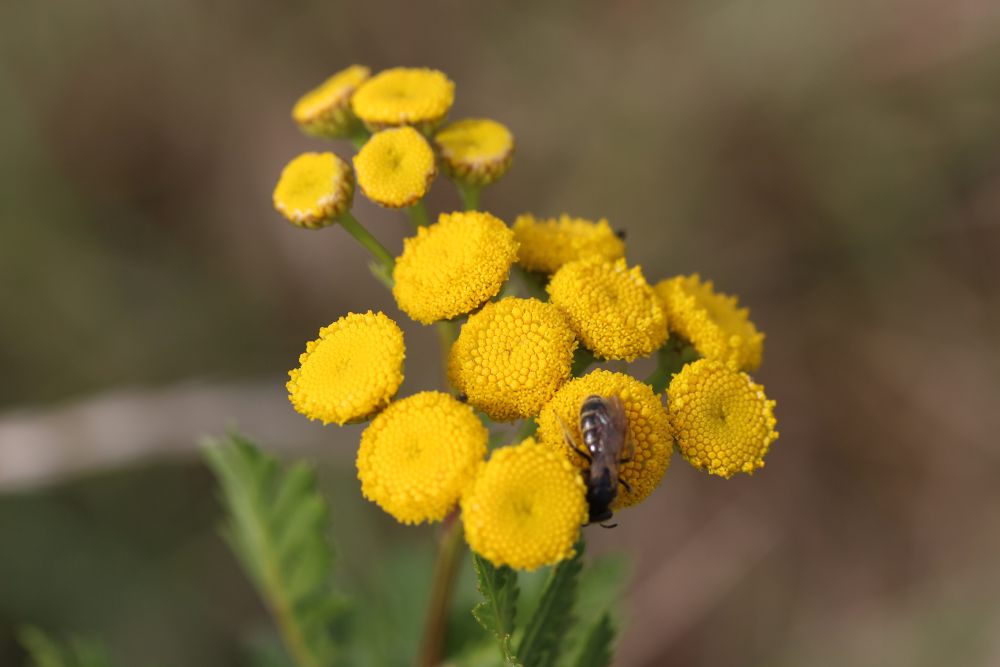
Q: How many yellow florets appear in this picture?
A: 15